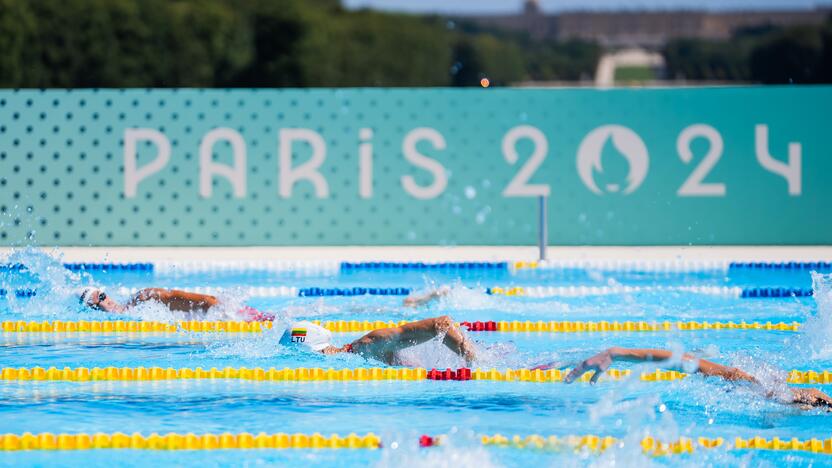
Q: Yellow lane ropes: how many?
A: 3